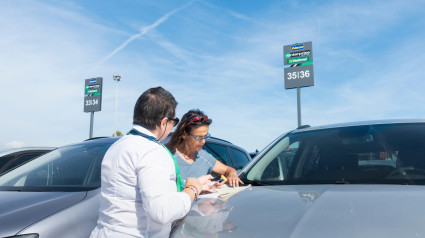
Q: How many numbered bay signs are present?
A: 2